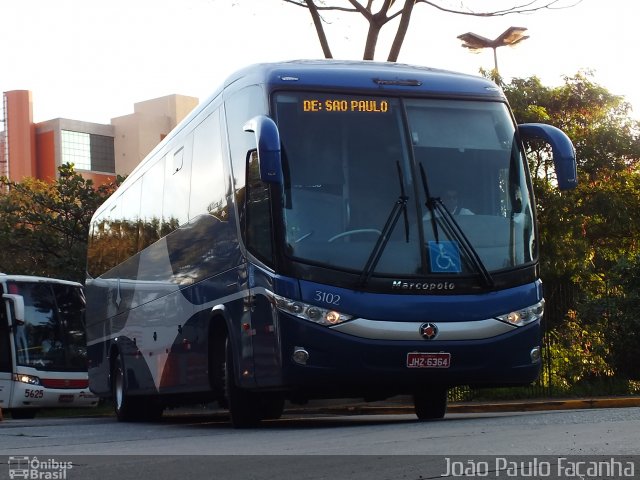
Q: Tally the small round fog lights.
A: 2